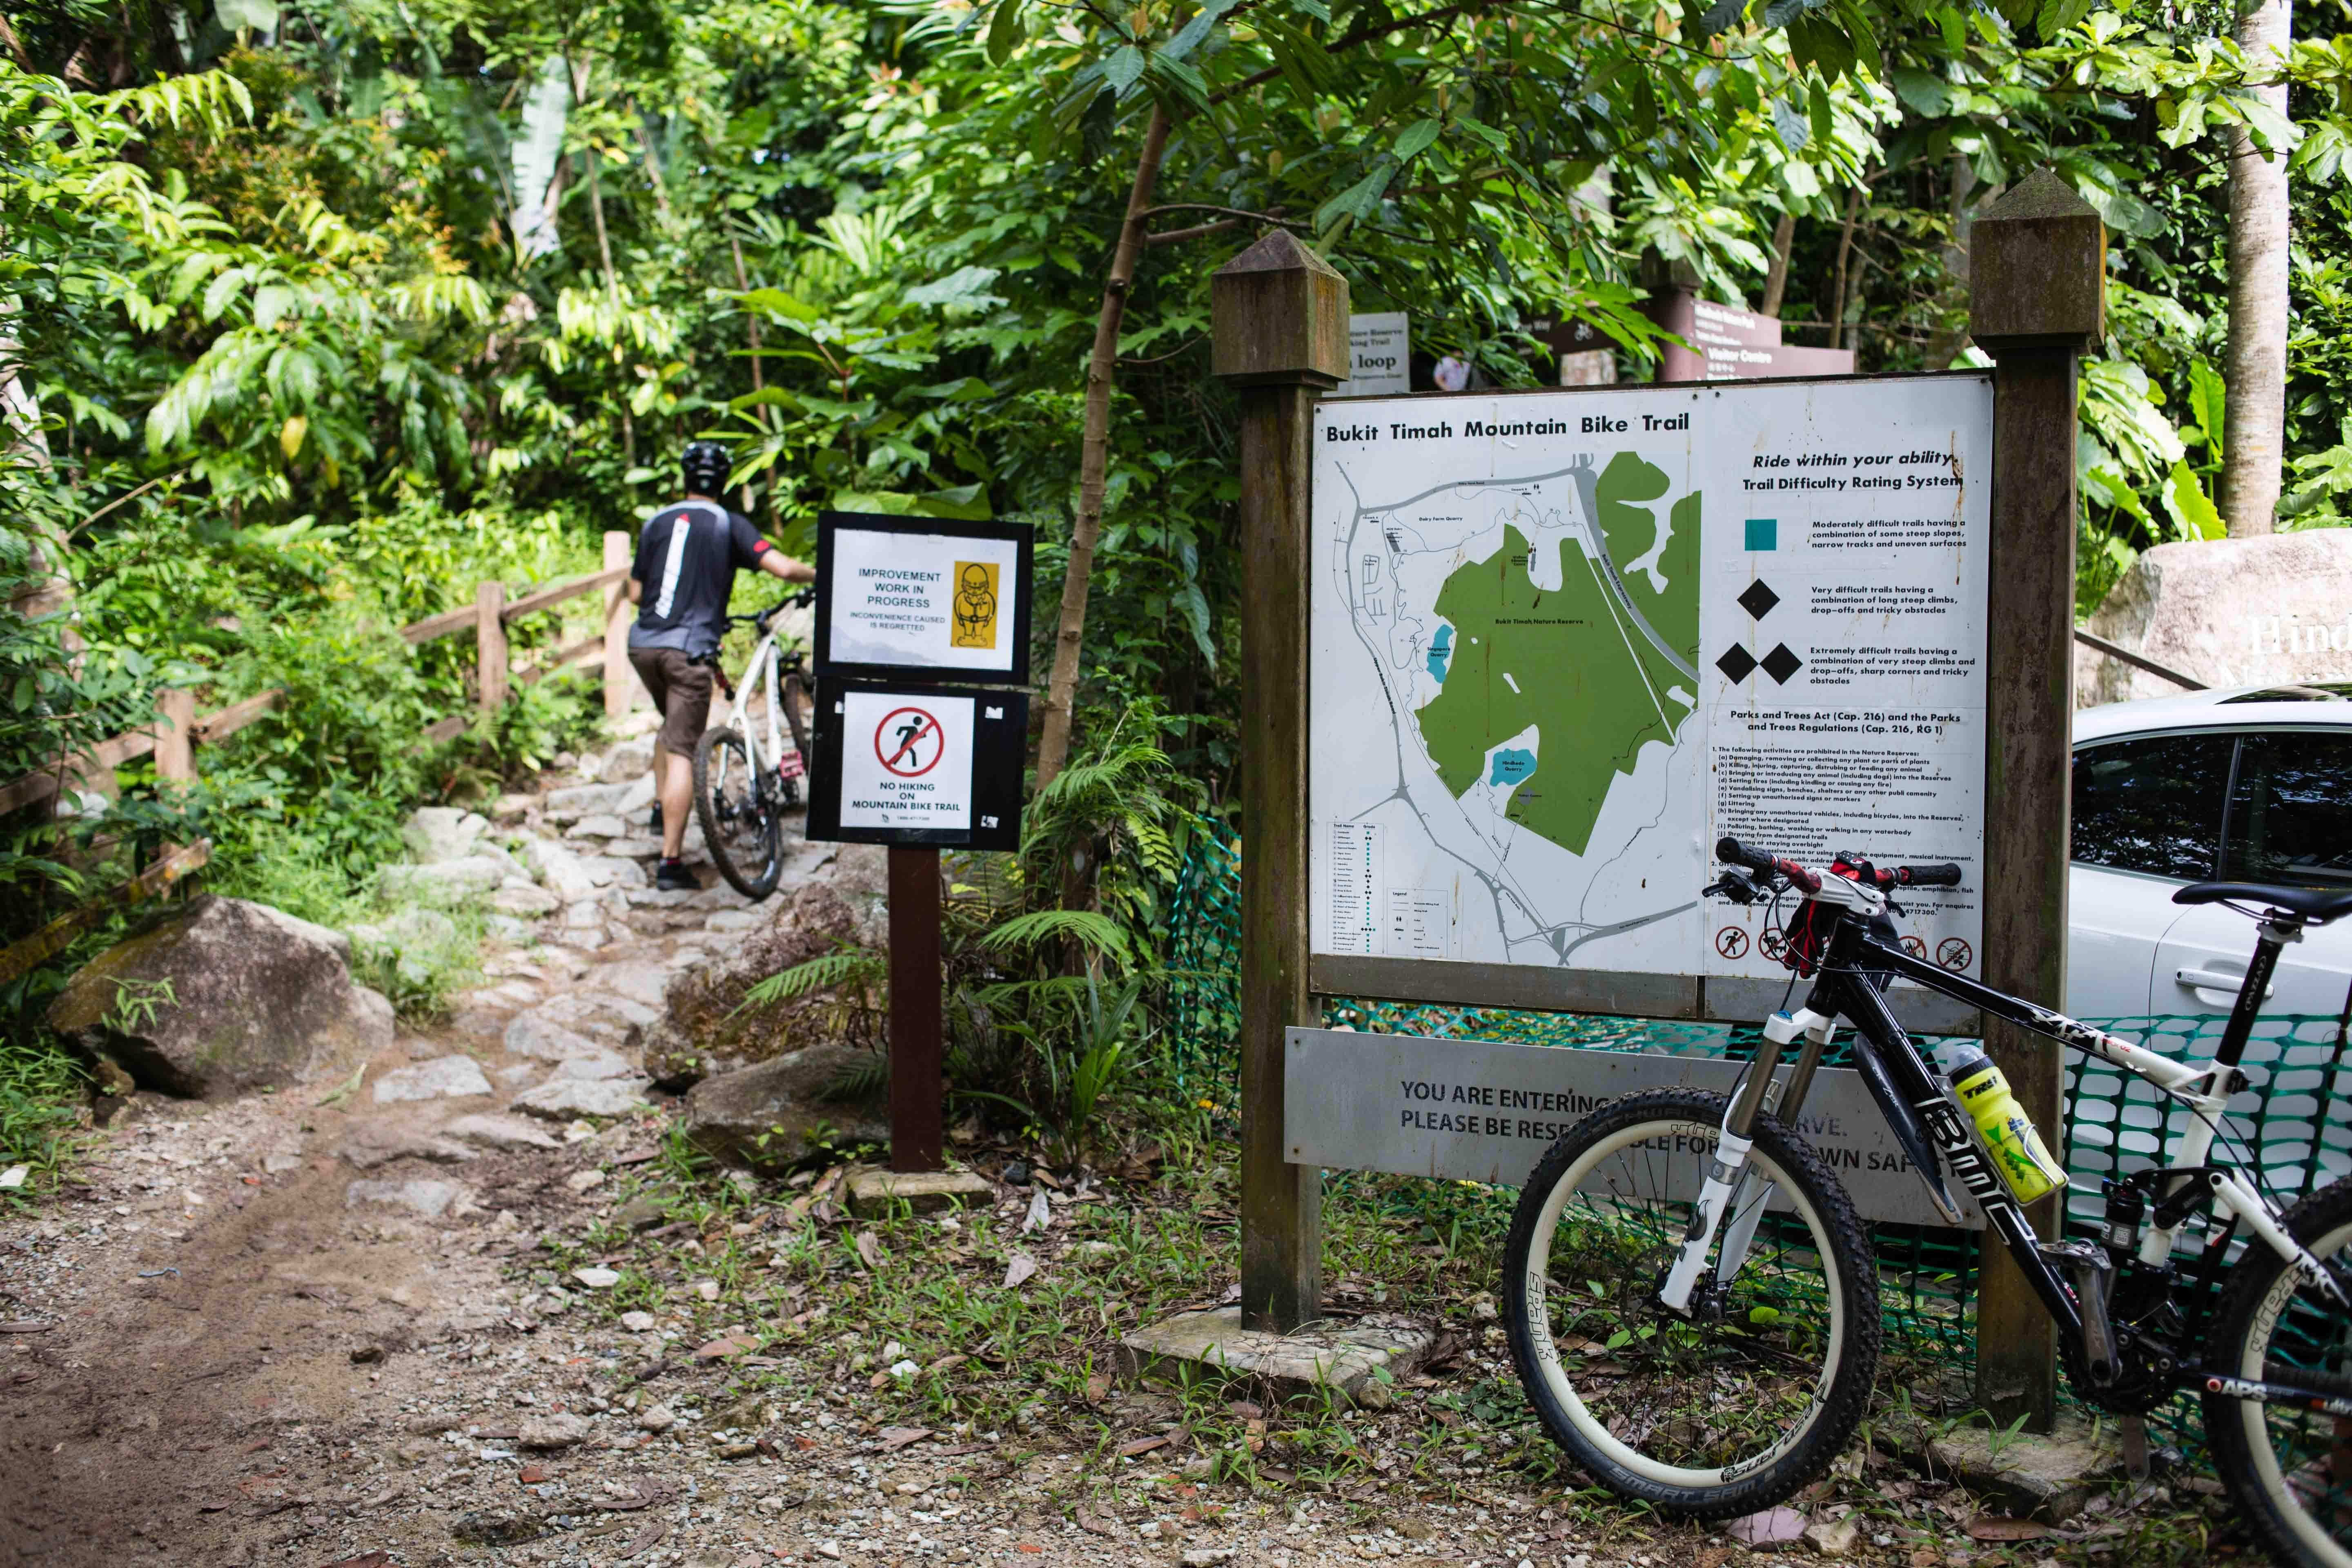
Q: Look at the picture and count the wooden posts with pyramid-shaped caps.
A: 2